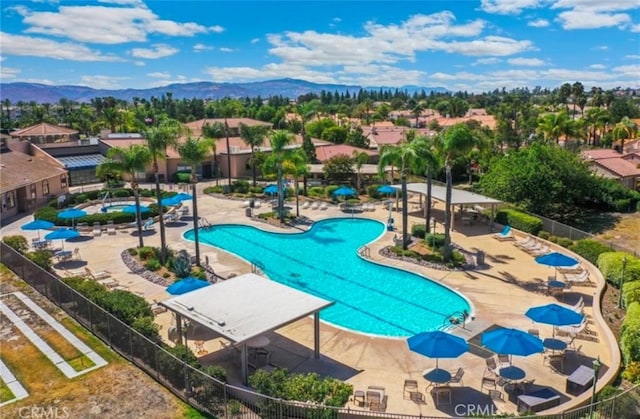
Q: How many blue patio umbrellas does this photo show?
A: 14